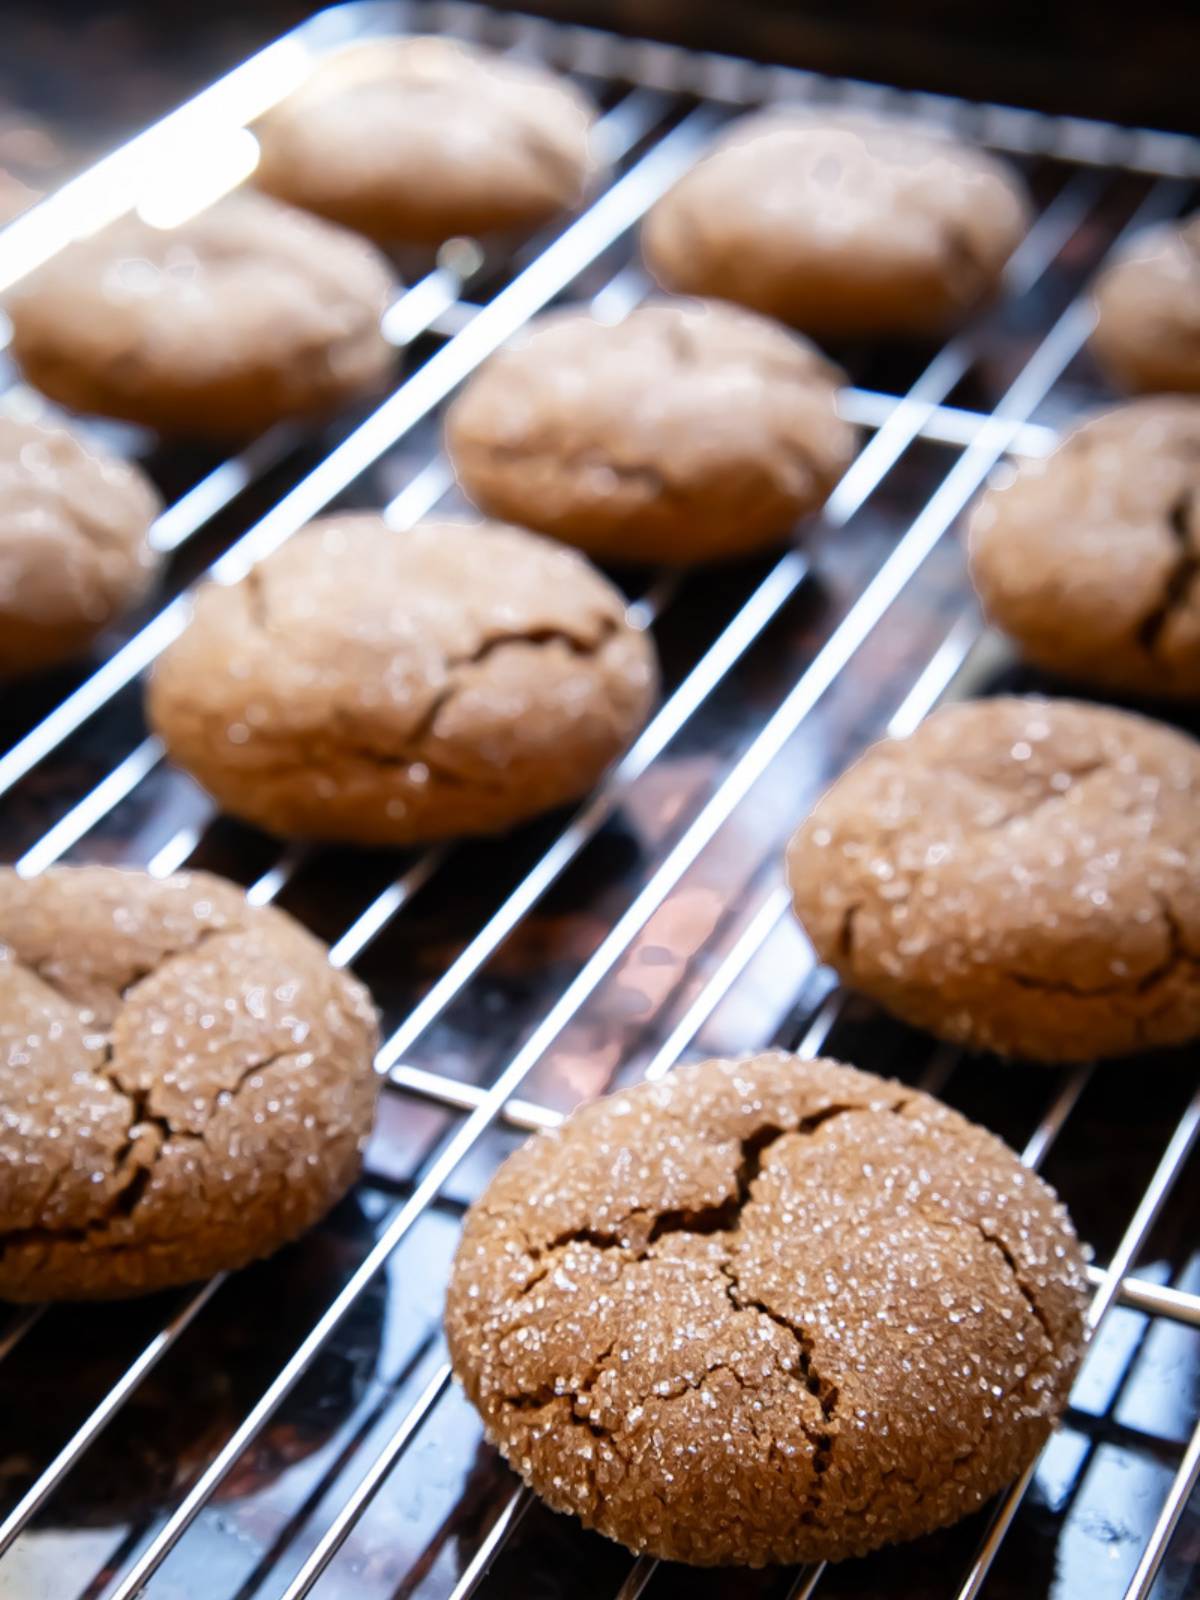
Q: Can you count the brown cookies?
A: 11